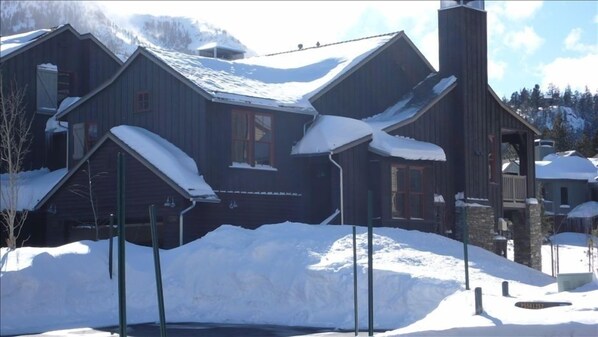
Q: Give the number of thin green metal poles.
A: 6